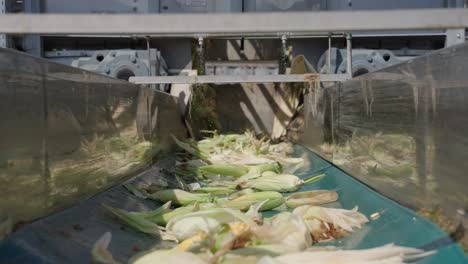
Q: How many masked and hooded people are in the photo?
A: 0